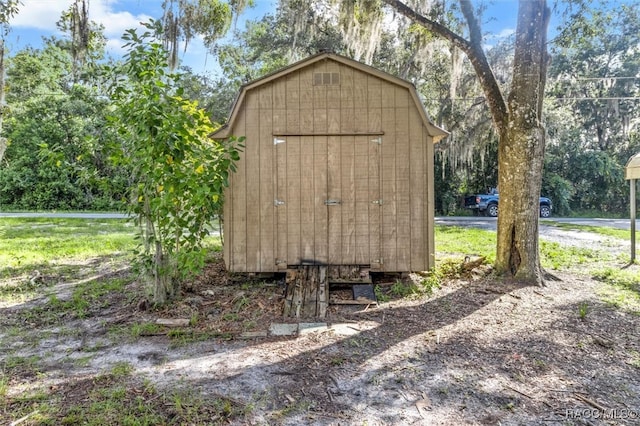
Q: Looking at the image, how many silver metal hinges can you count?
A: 6